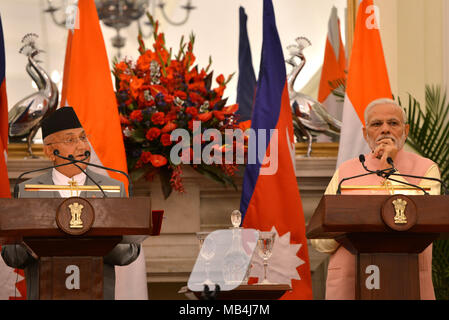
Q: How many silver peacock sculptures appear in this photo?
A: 2